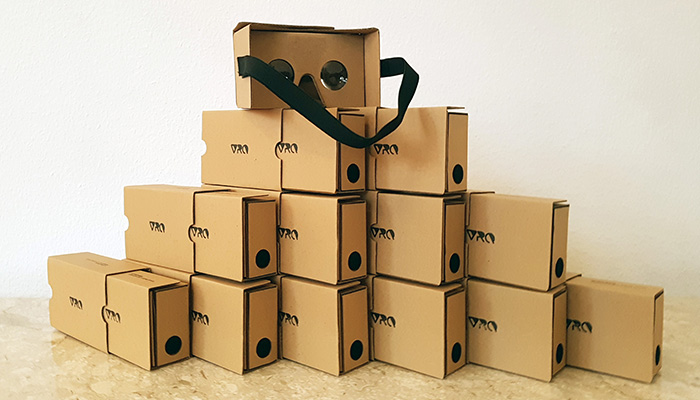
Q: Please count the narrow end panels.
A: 12